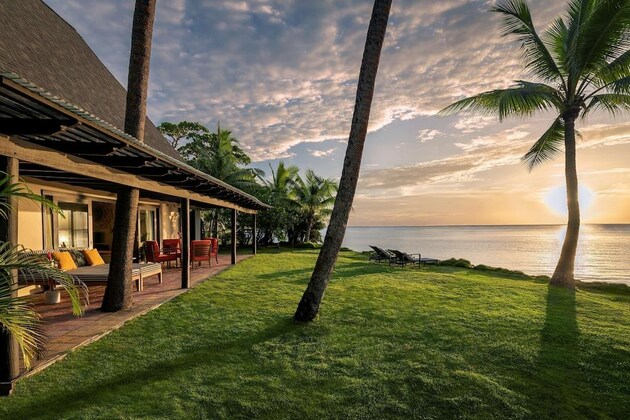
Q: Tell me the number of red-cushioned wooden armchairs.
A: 4